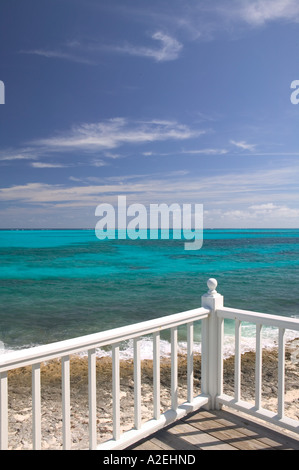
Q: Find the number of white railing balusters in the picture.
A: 12